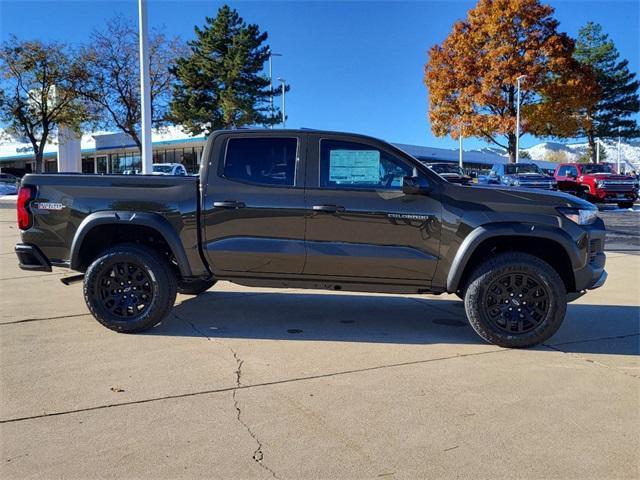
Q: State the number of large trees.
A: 5